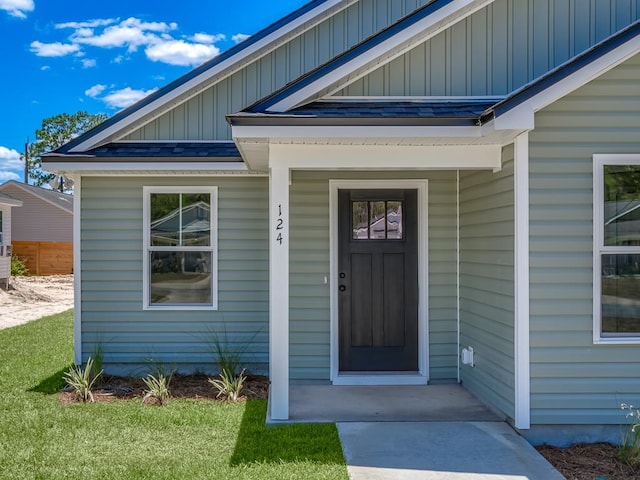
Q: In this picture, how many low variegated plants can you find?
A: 3